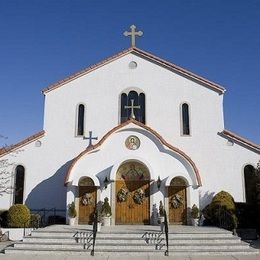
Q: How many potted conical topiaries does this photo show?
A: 4